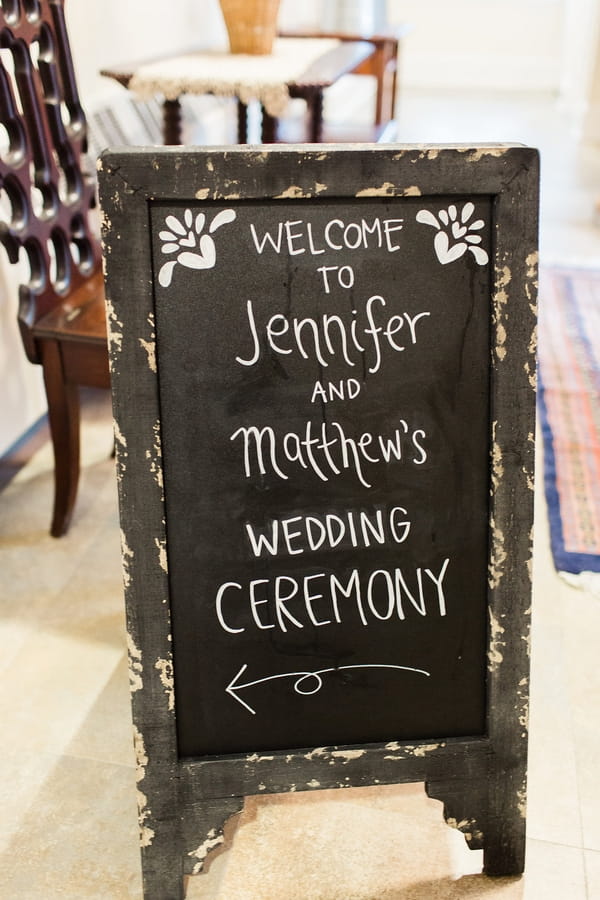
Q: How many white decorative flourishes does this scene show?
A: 2